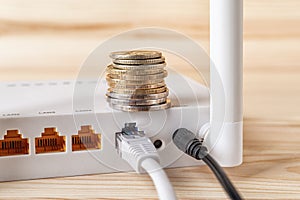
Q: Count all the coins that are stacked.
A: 11